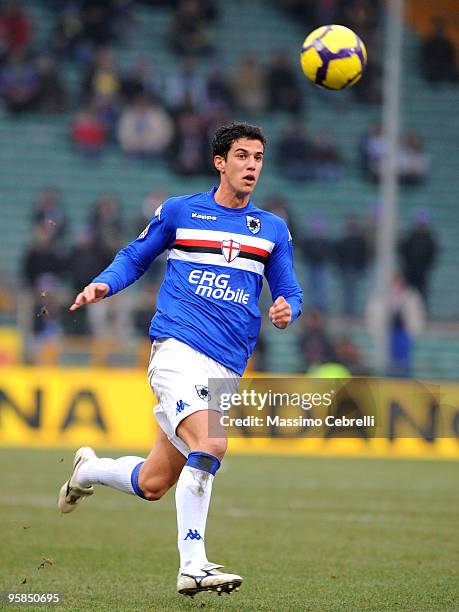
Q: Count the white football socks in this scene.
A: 2